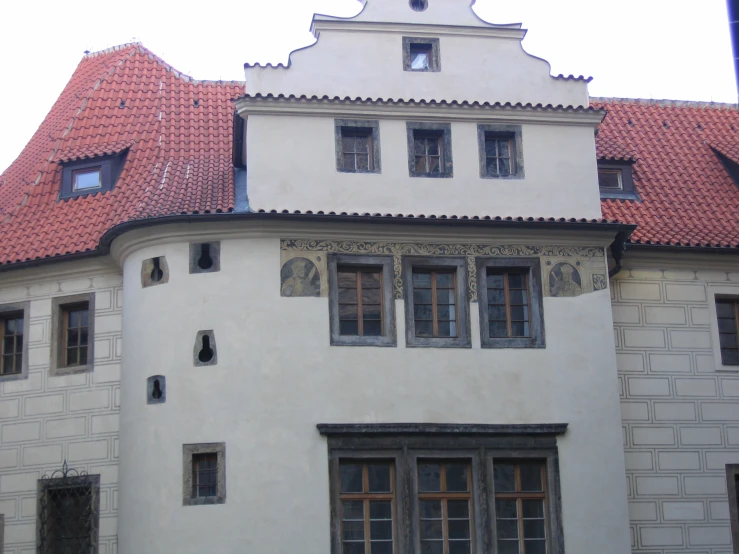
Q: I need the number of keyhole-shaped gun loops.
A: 4